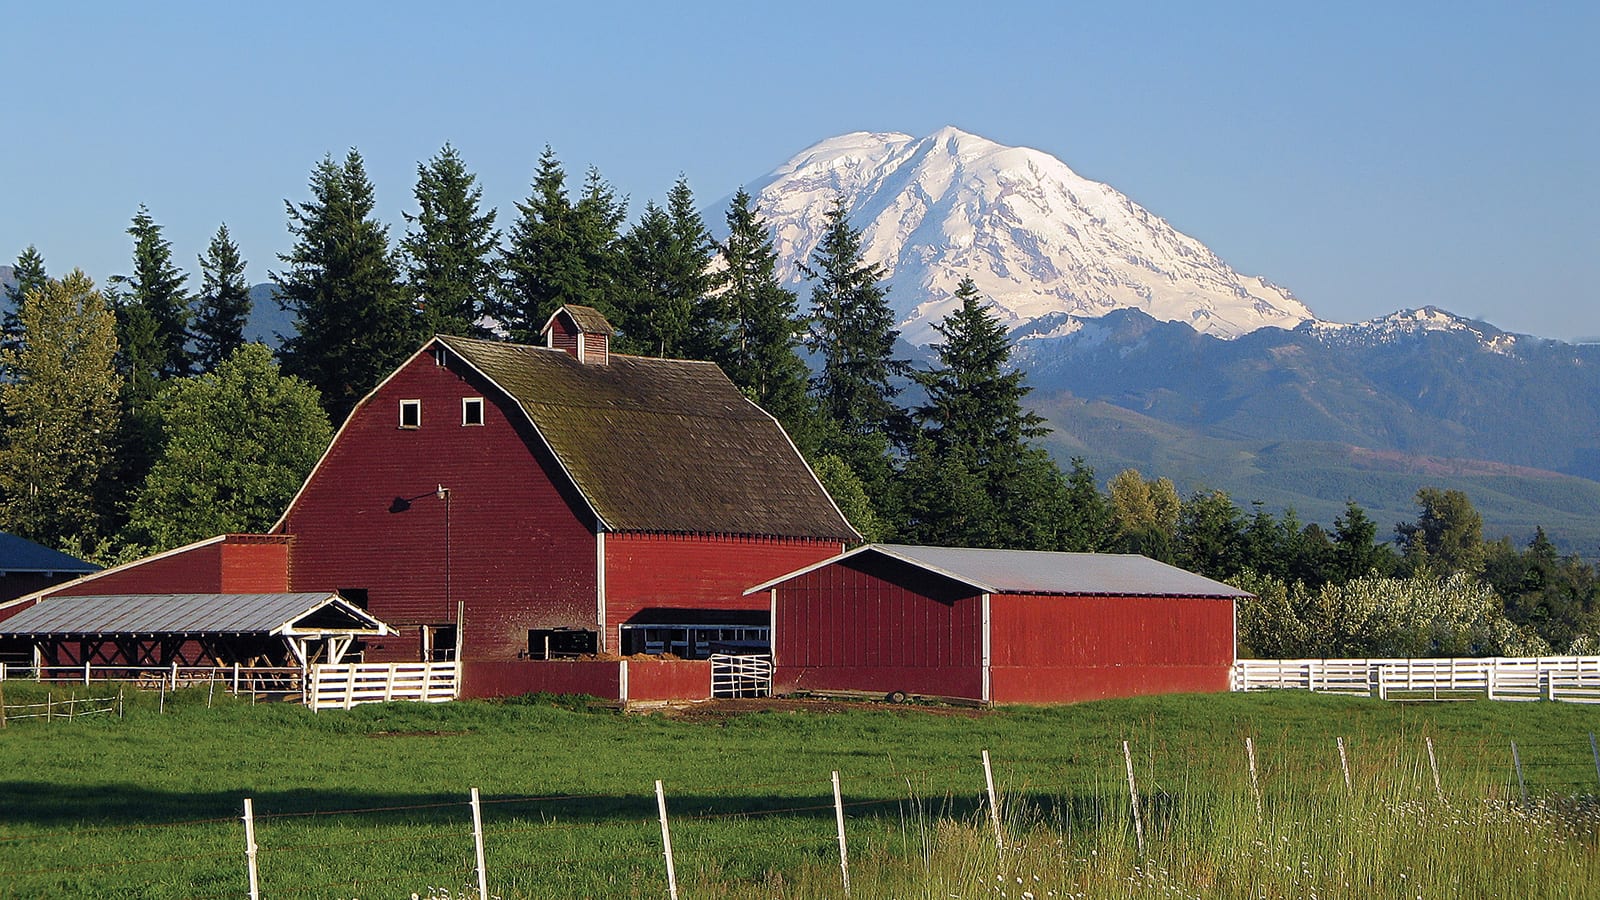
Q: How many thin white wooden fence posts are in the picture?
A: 11